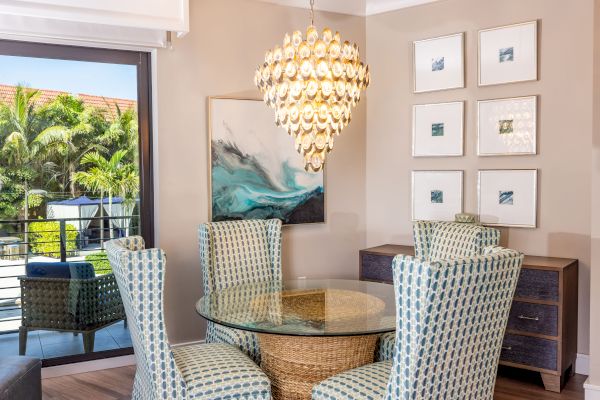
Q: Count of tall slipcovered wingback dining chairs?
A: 4